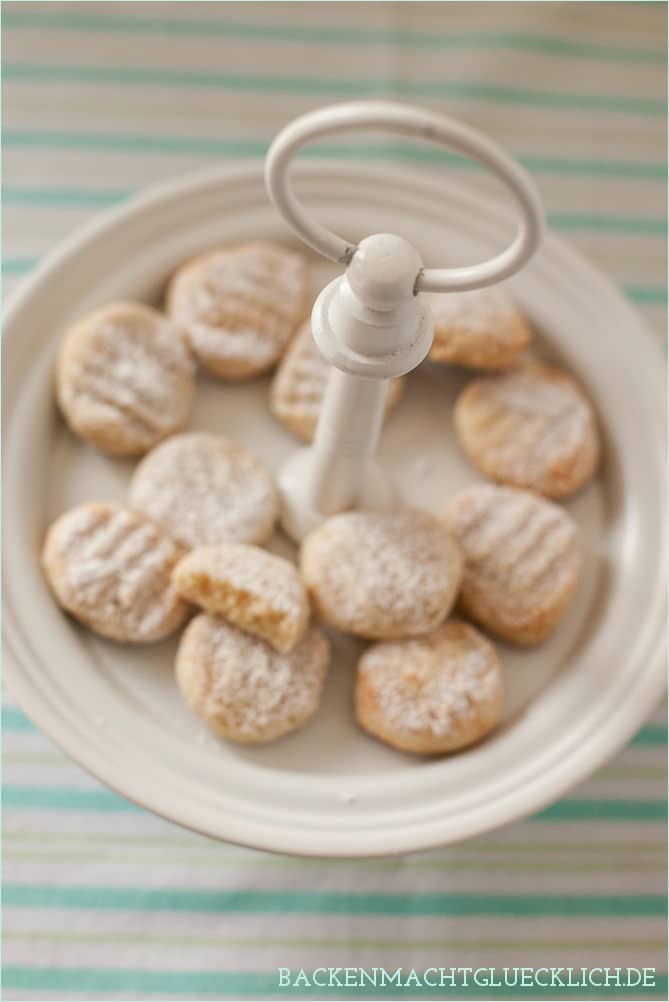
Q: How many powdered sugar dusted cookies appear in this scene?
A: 12